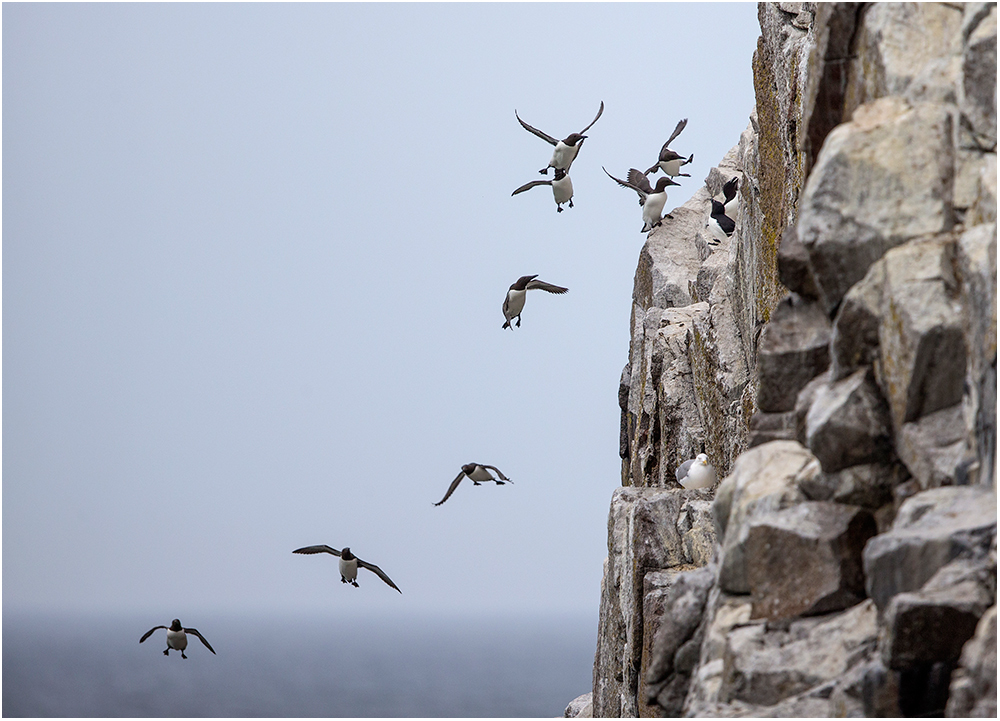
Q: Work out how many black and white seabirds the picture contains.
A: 10